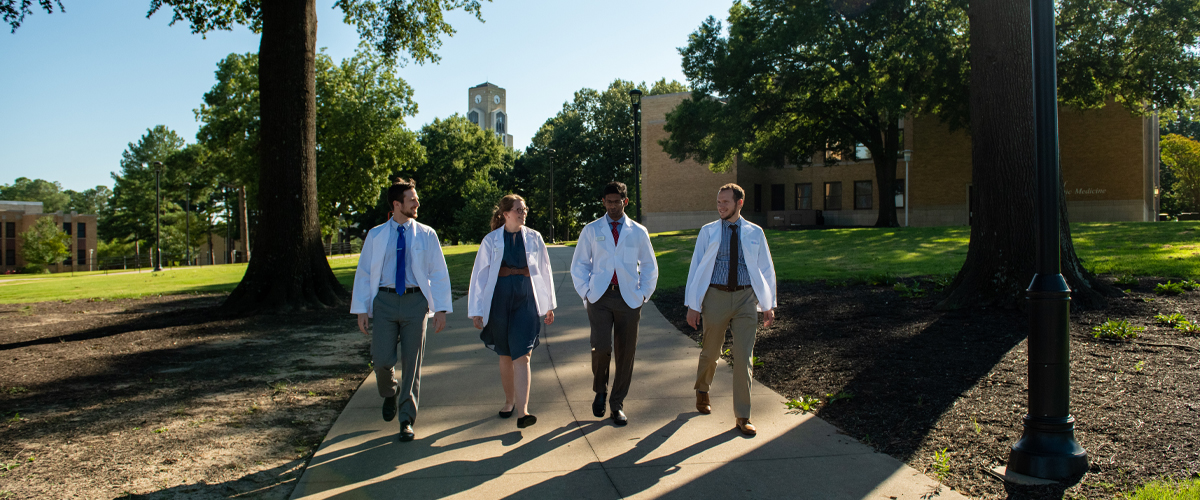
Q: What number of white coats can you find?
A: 4